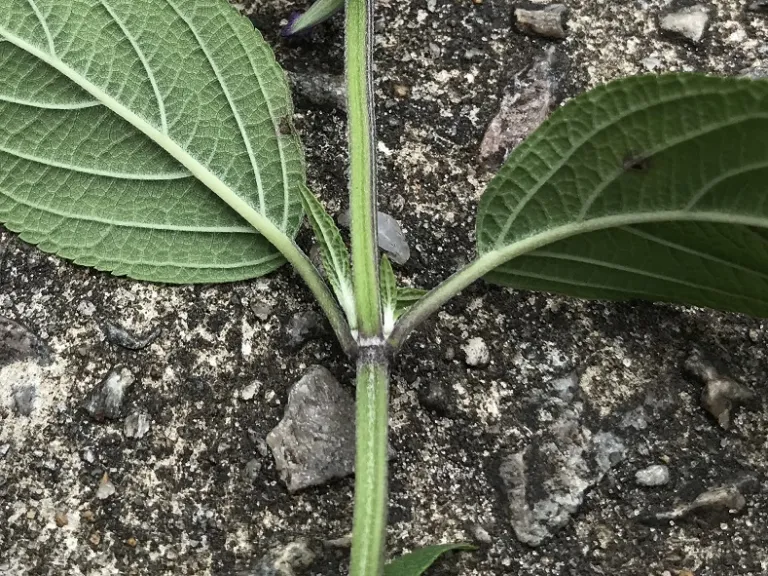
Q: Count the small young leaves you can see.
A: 3